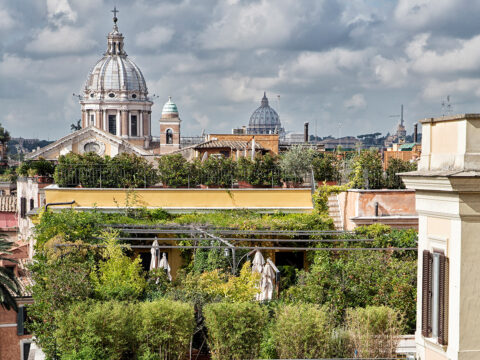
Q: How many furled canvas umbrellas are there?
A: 4